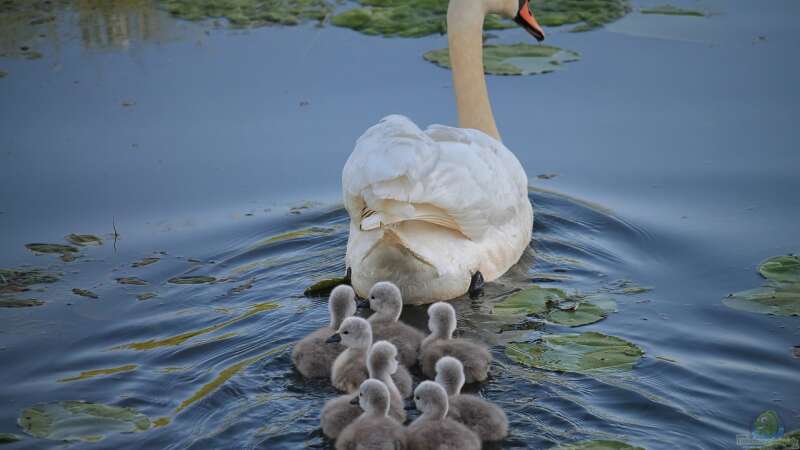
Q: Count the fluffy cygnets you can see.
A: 8